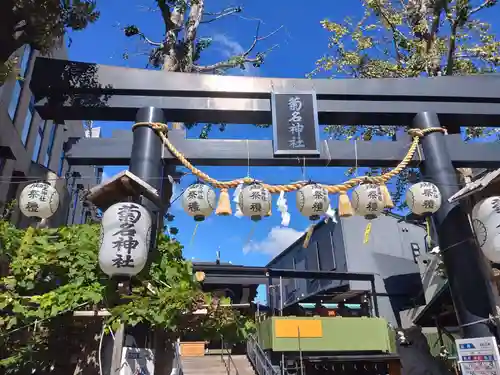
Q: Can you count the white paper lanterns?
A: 8